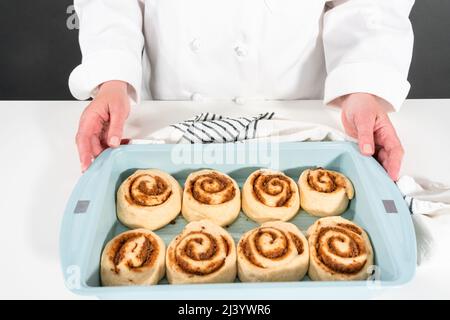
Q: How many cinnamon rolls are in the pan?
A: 8